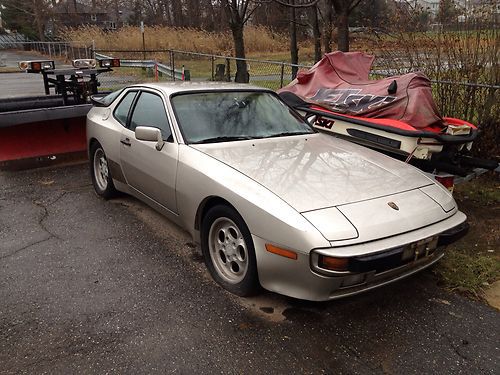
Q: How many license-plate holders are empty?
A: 1